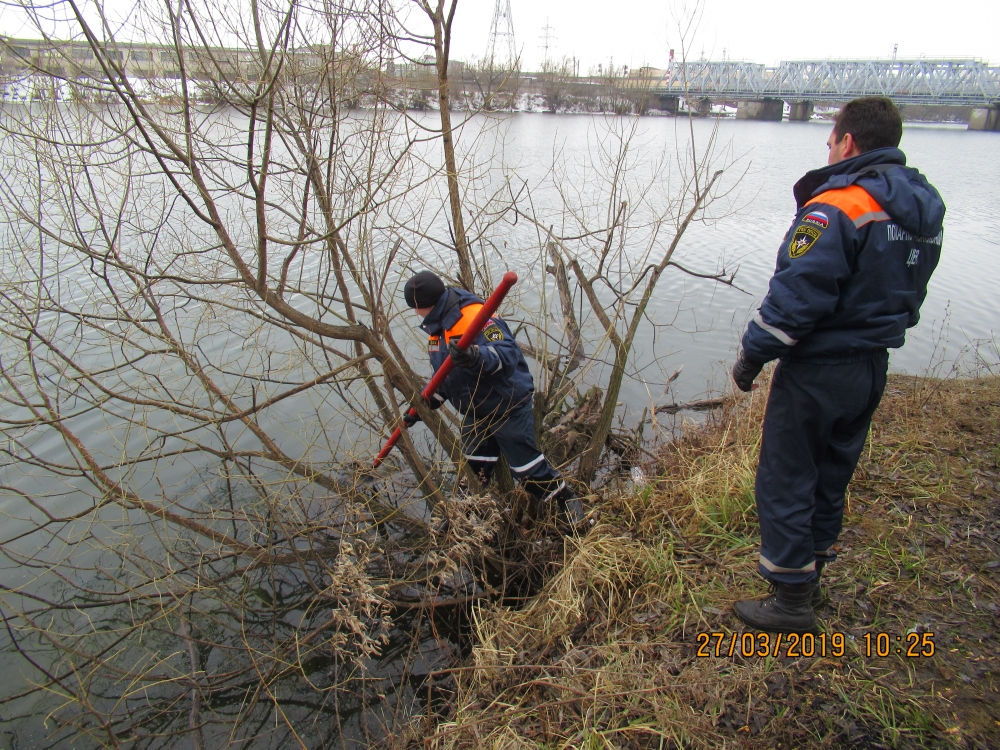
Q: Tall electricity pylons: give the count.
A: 2